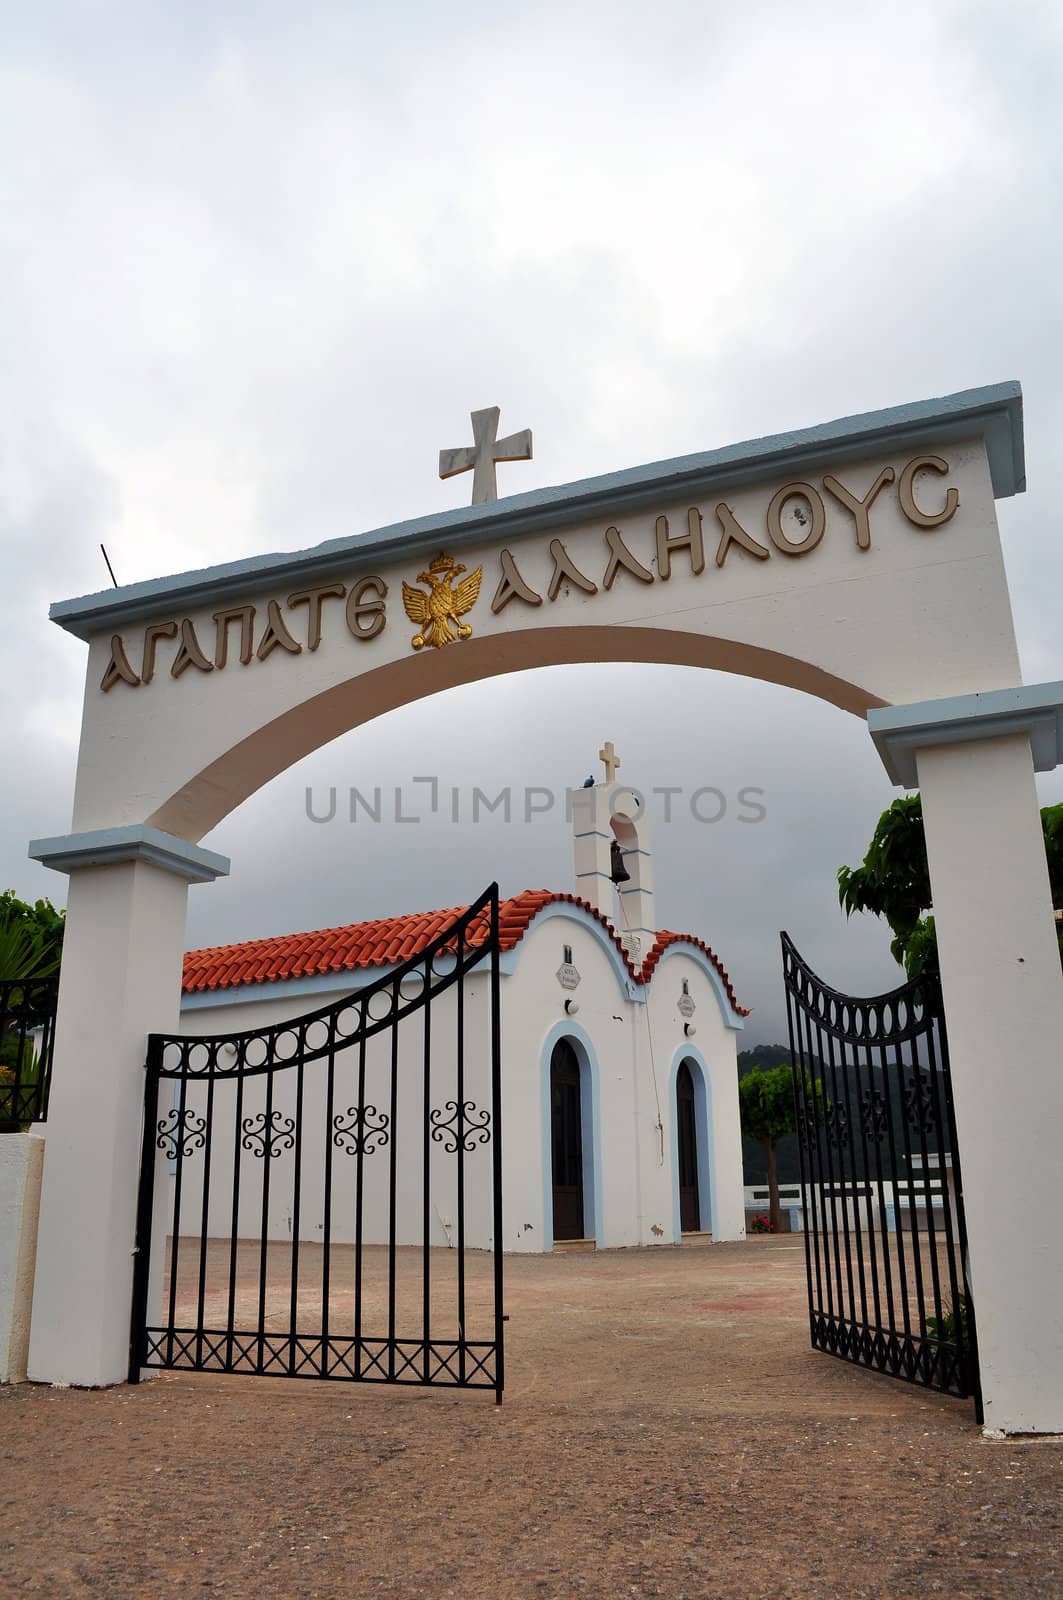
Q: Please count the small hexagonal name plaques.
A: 2